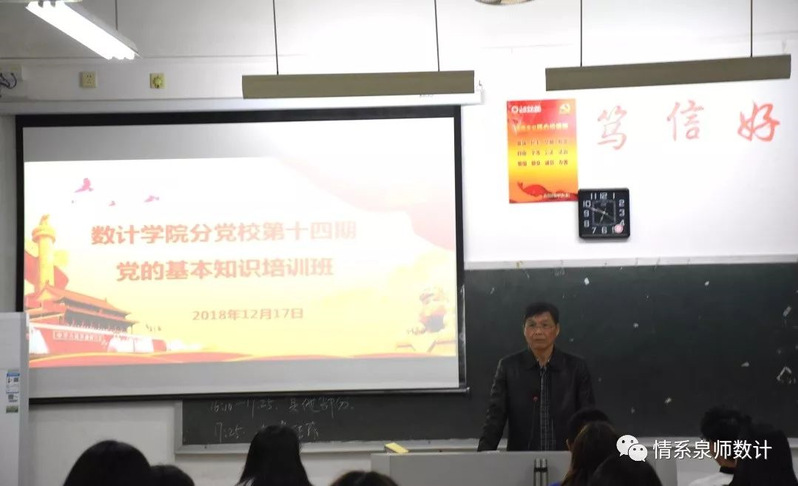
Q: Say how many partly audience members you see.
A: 9